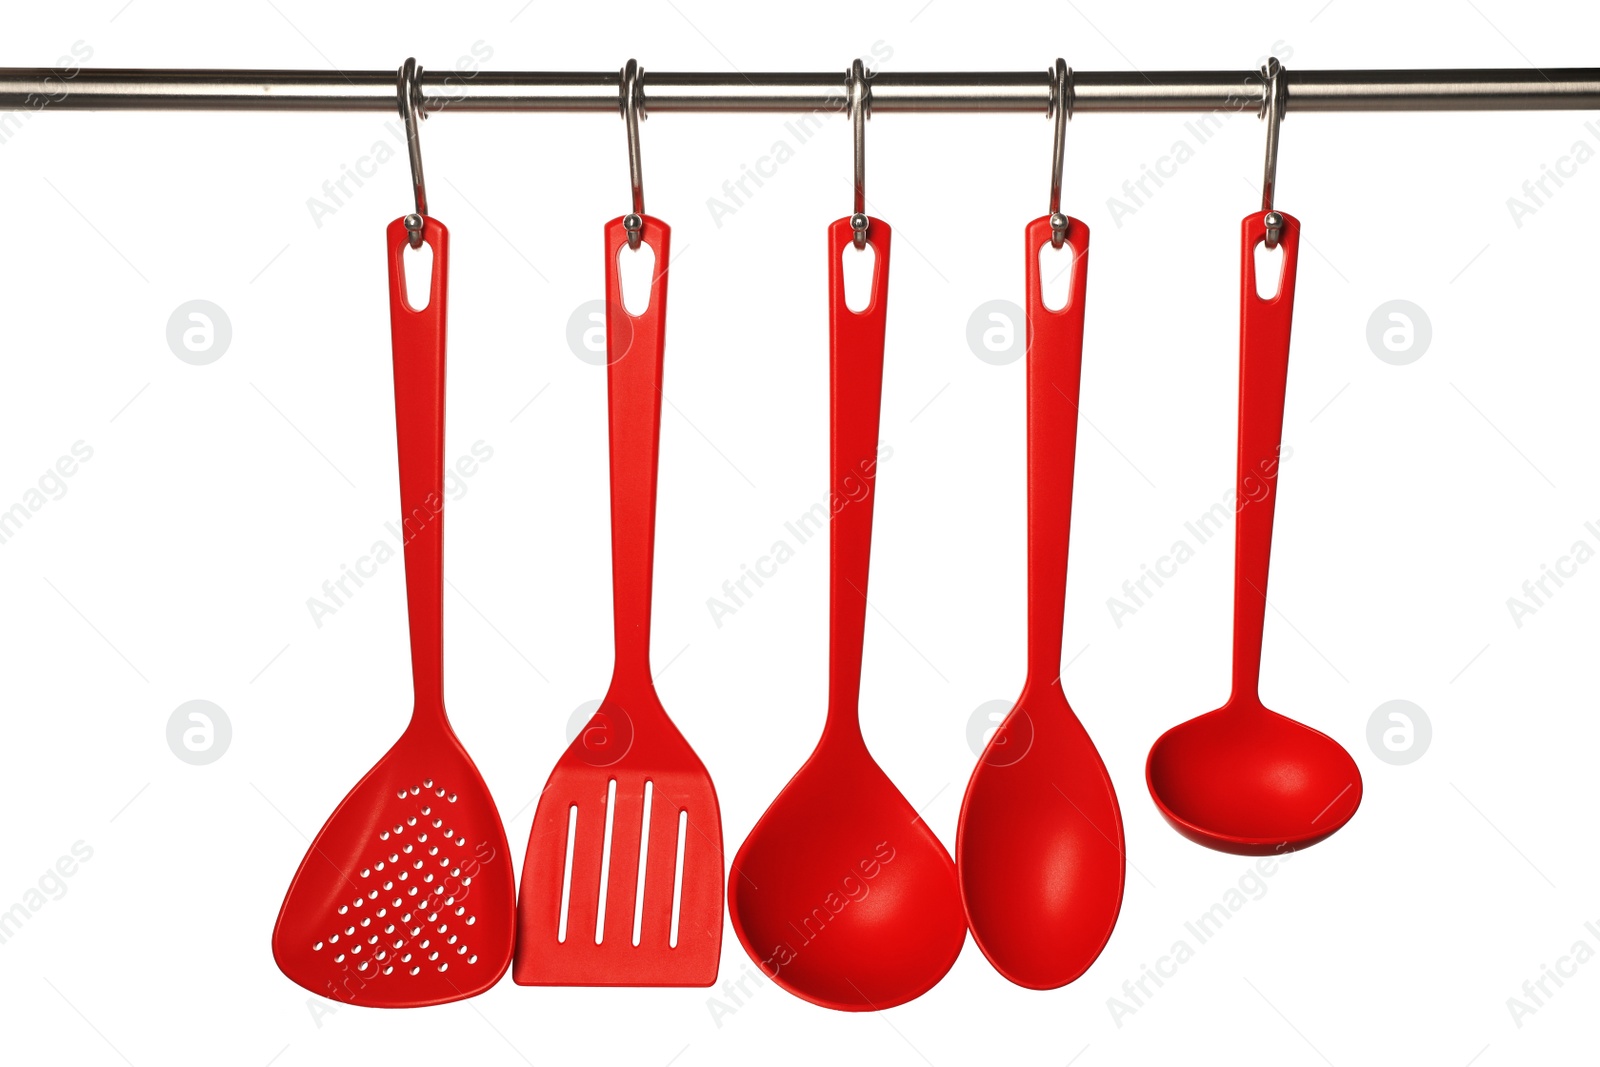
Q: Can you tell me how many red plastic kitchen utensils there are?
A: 5